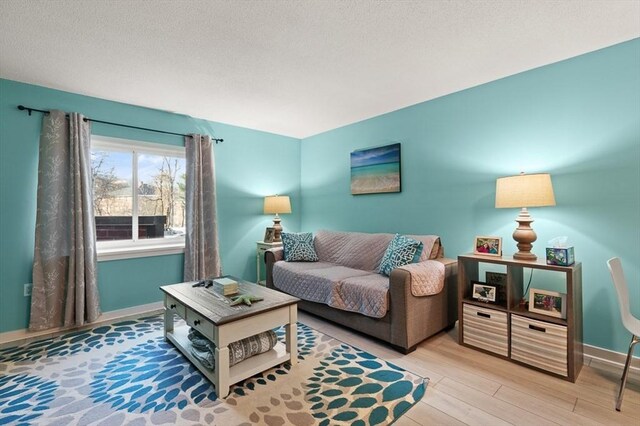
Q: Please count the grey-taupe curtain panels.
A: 2